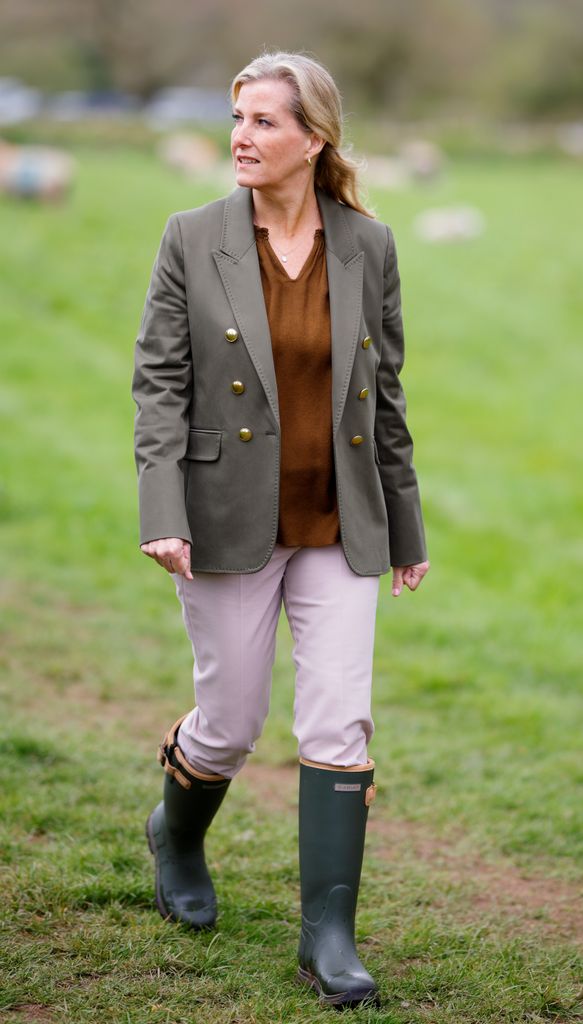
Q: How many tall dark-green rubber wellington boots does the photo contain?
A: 2